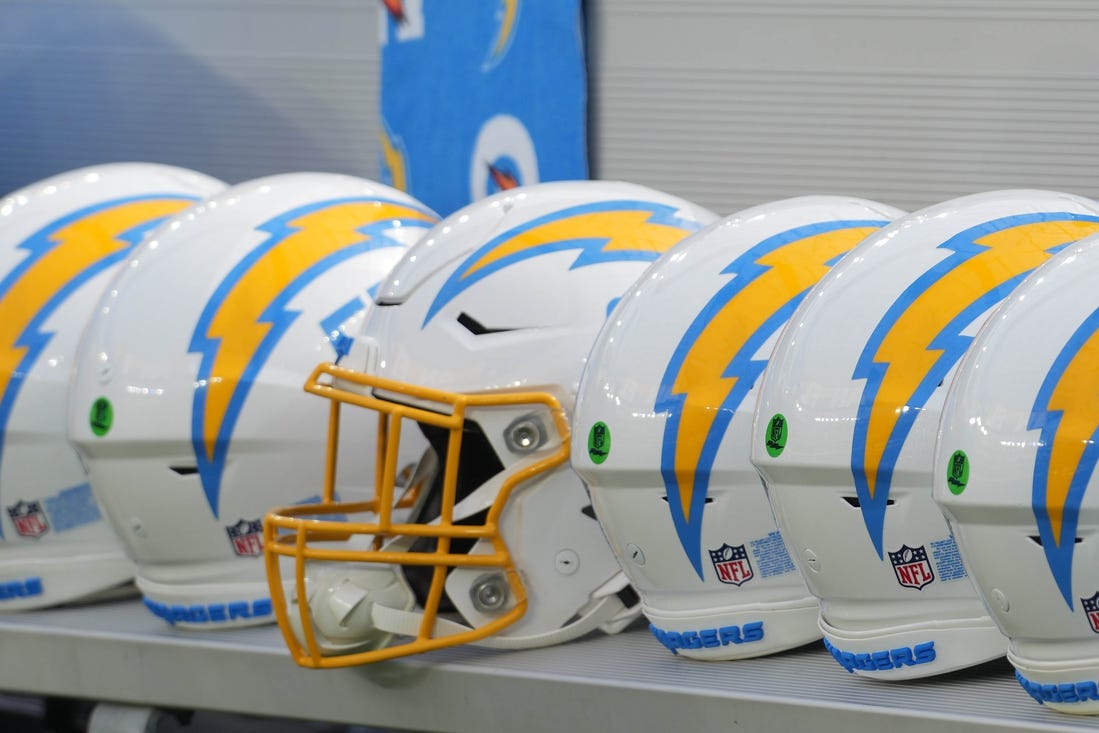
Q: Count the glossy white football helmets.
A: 6